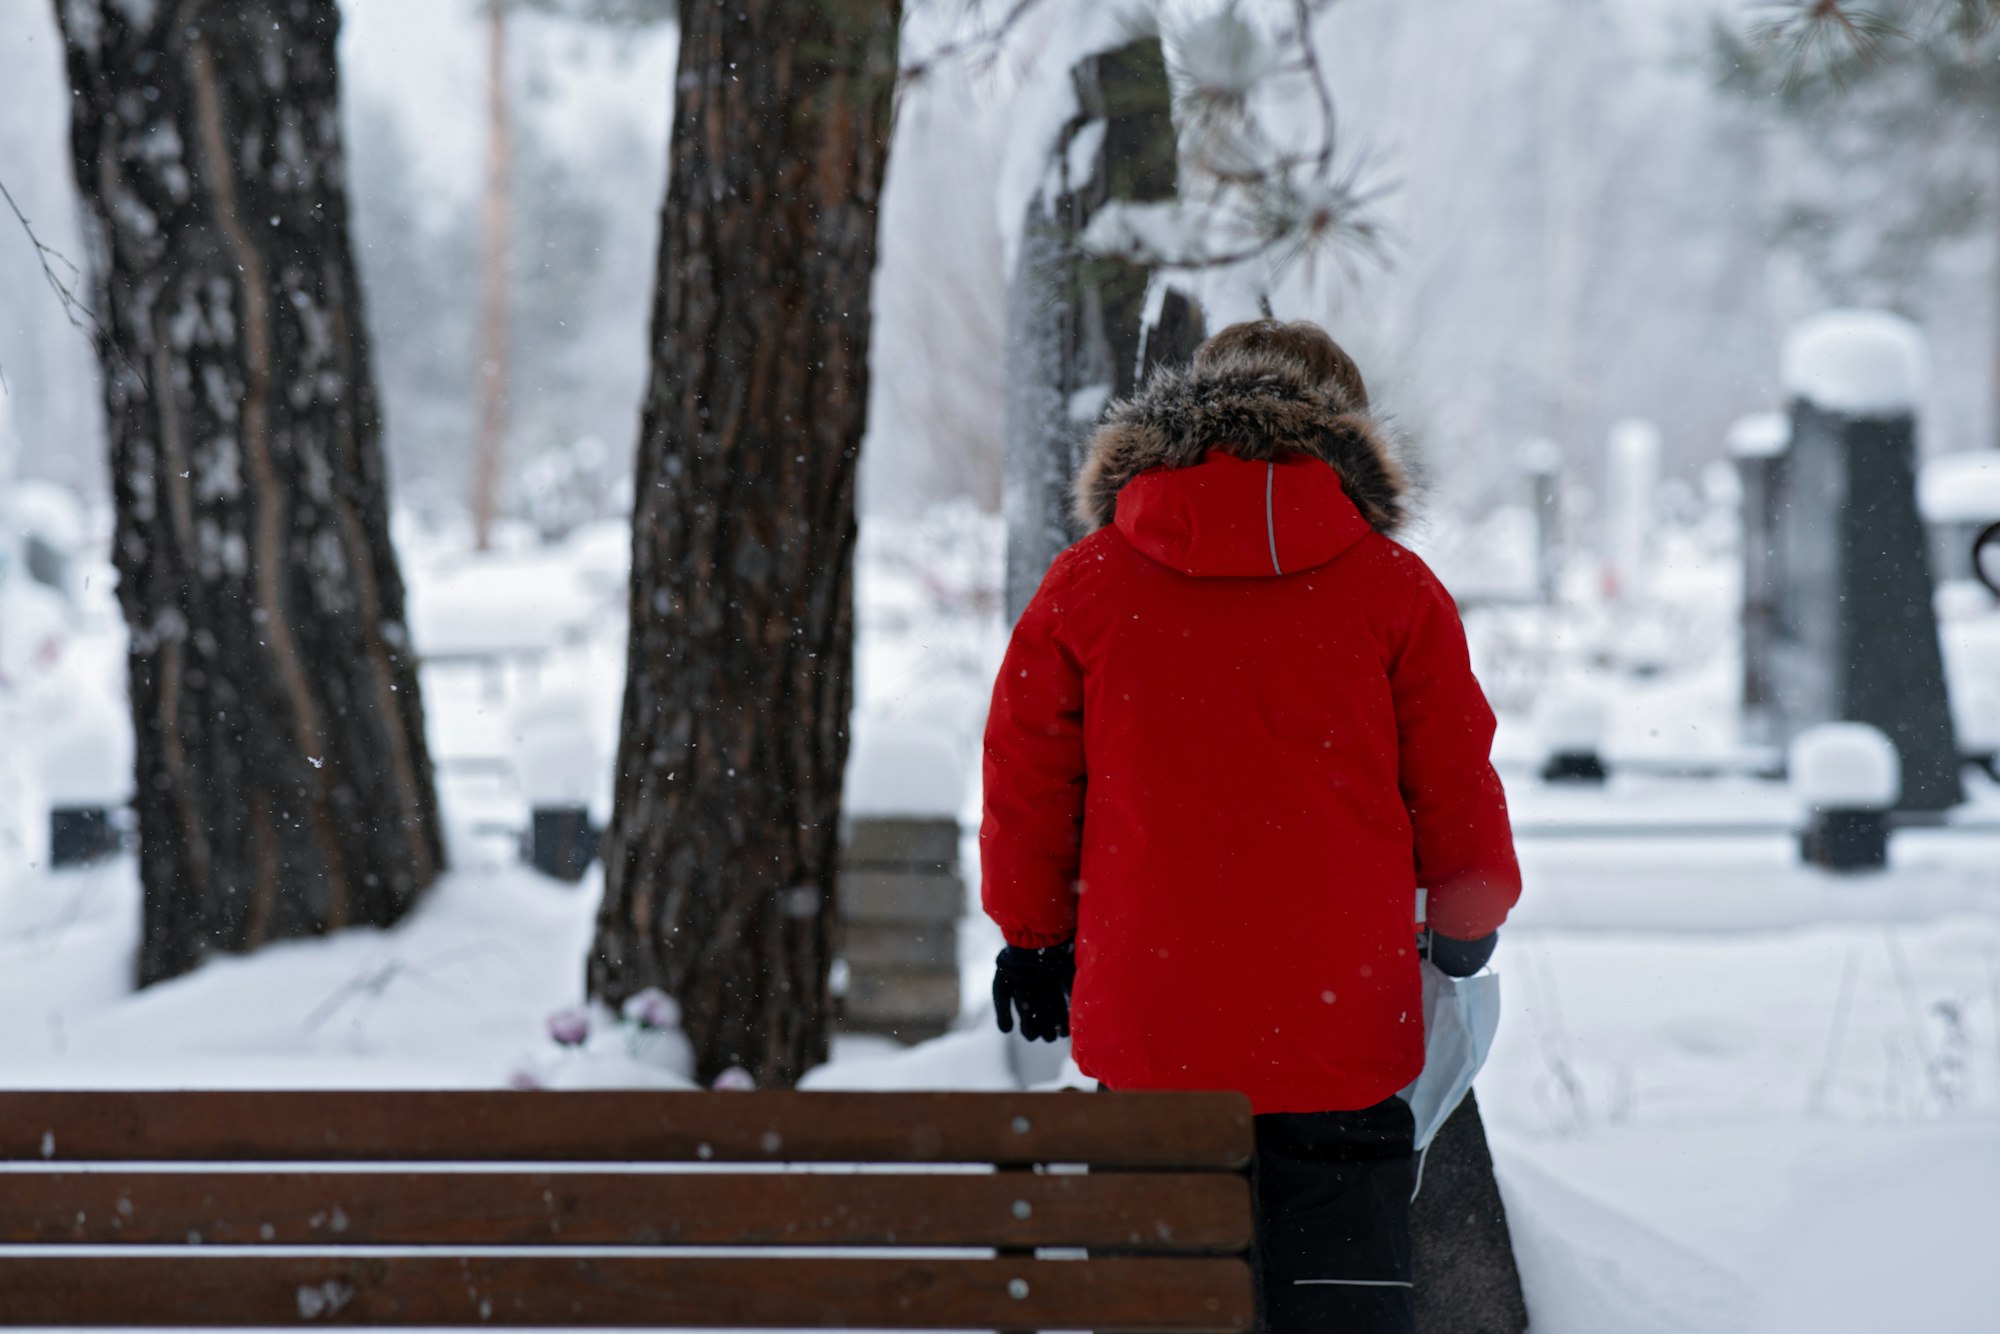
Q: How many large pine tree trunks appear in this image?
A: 2